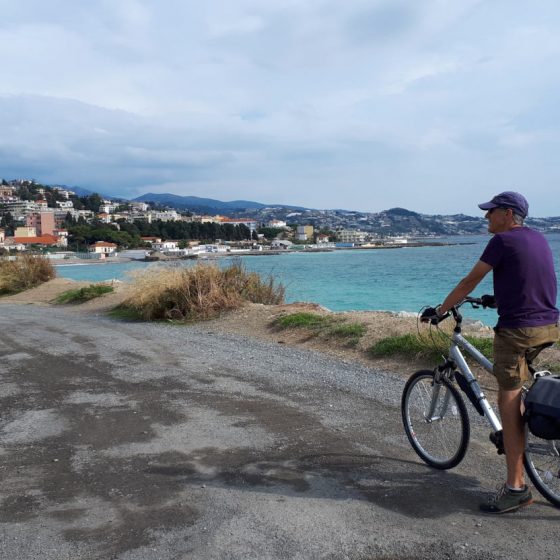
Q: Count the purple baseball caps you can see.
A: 1